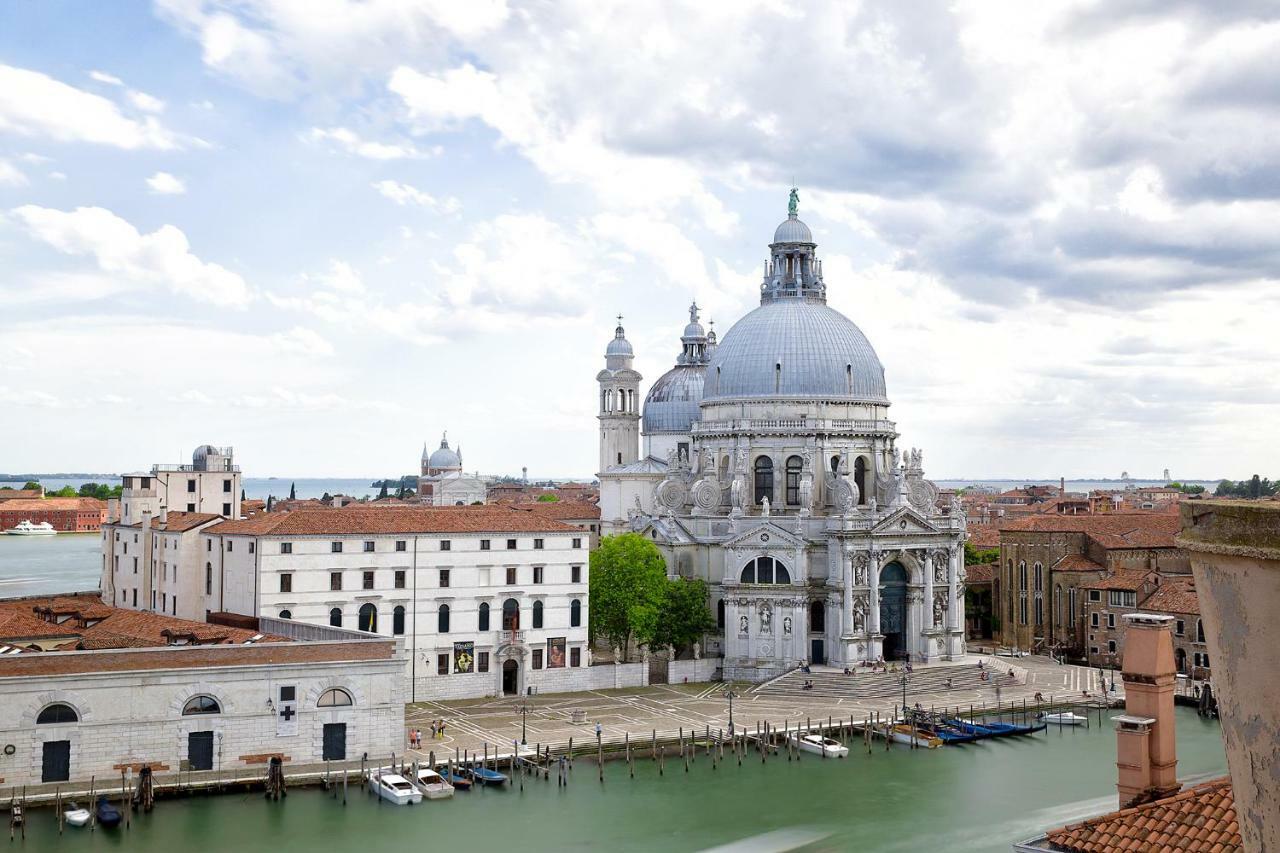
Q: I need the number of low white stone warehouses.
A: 1